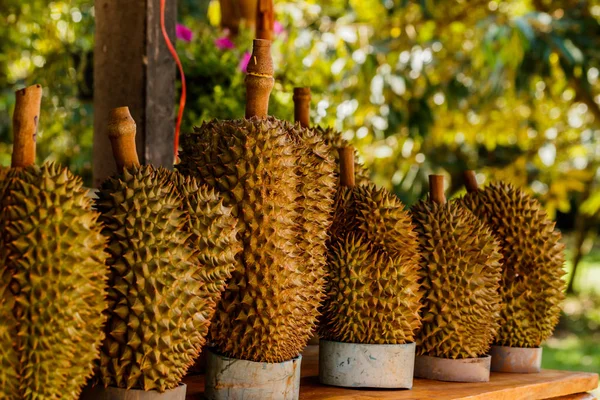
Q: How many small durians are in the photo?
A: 3